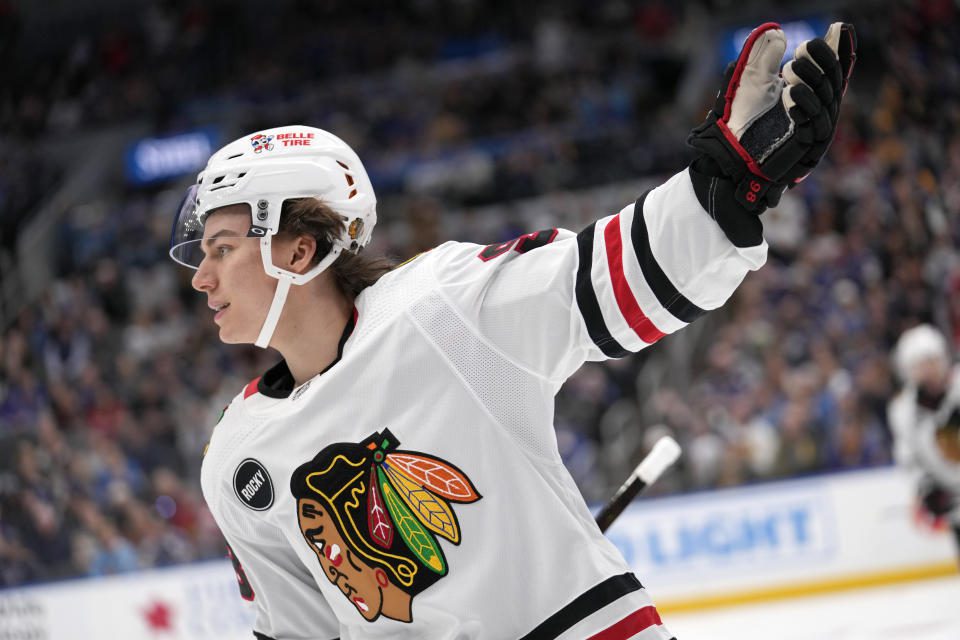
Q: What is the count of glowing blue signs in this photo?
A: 2